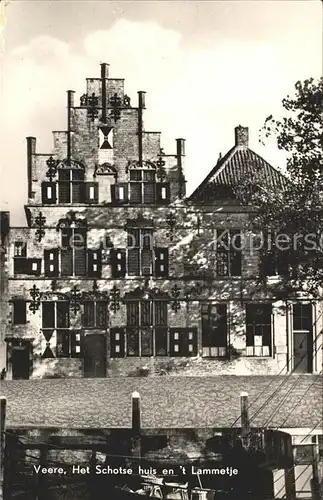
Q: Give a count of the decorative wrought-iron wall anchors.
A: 10